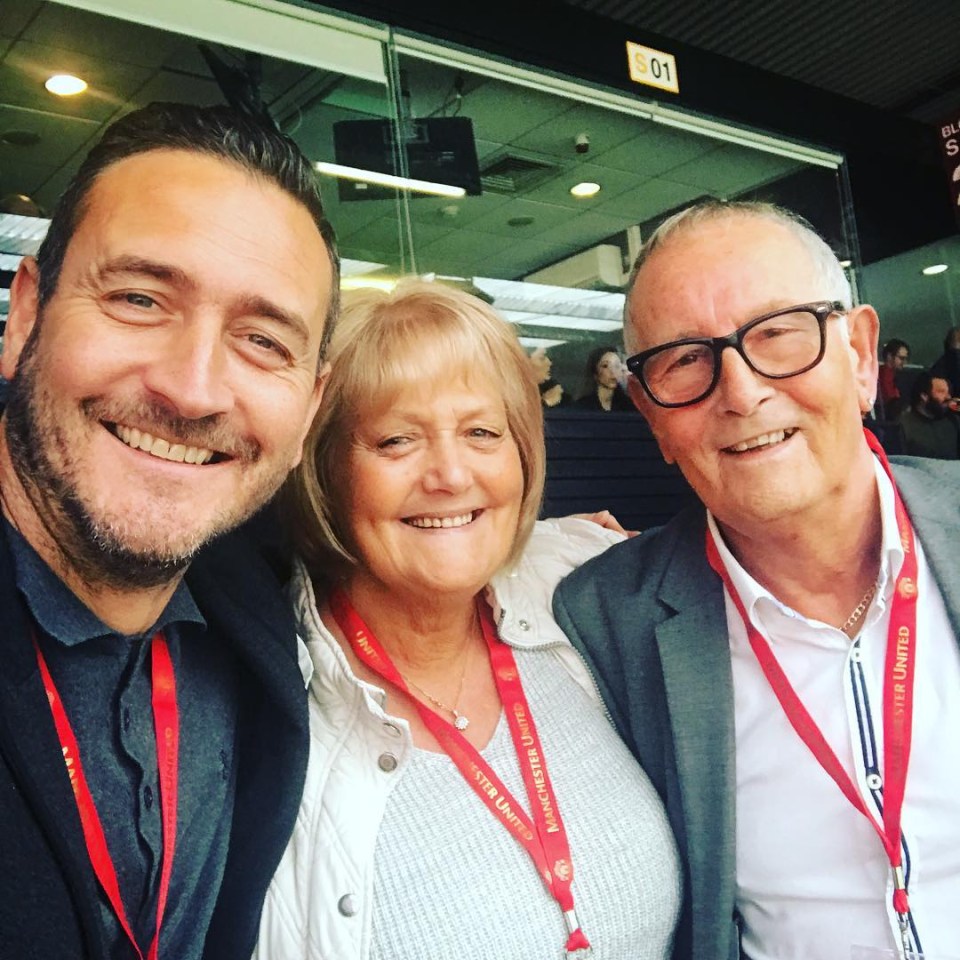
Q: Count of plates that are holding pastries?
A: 0